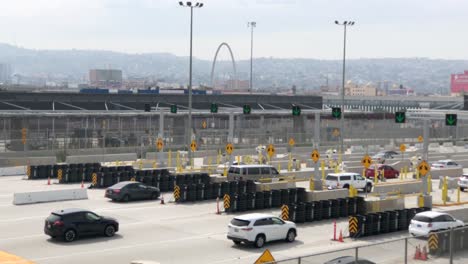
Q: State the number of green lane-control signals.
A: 7